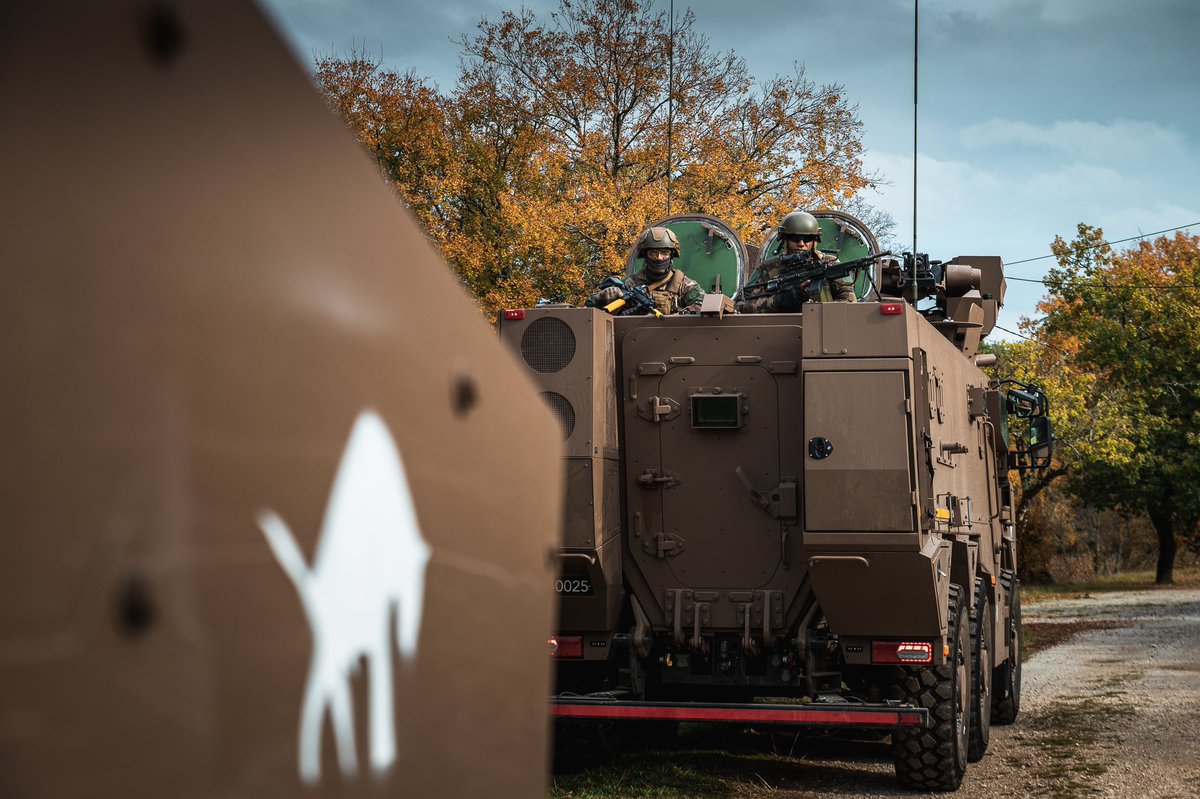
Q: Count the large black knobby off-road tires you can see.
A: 3